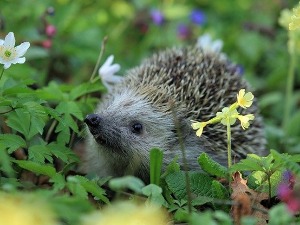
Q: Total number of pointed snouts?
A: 1